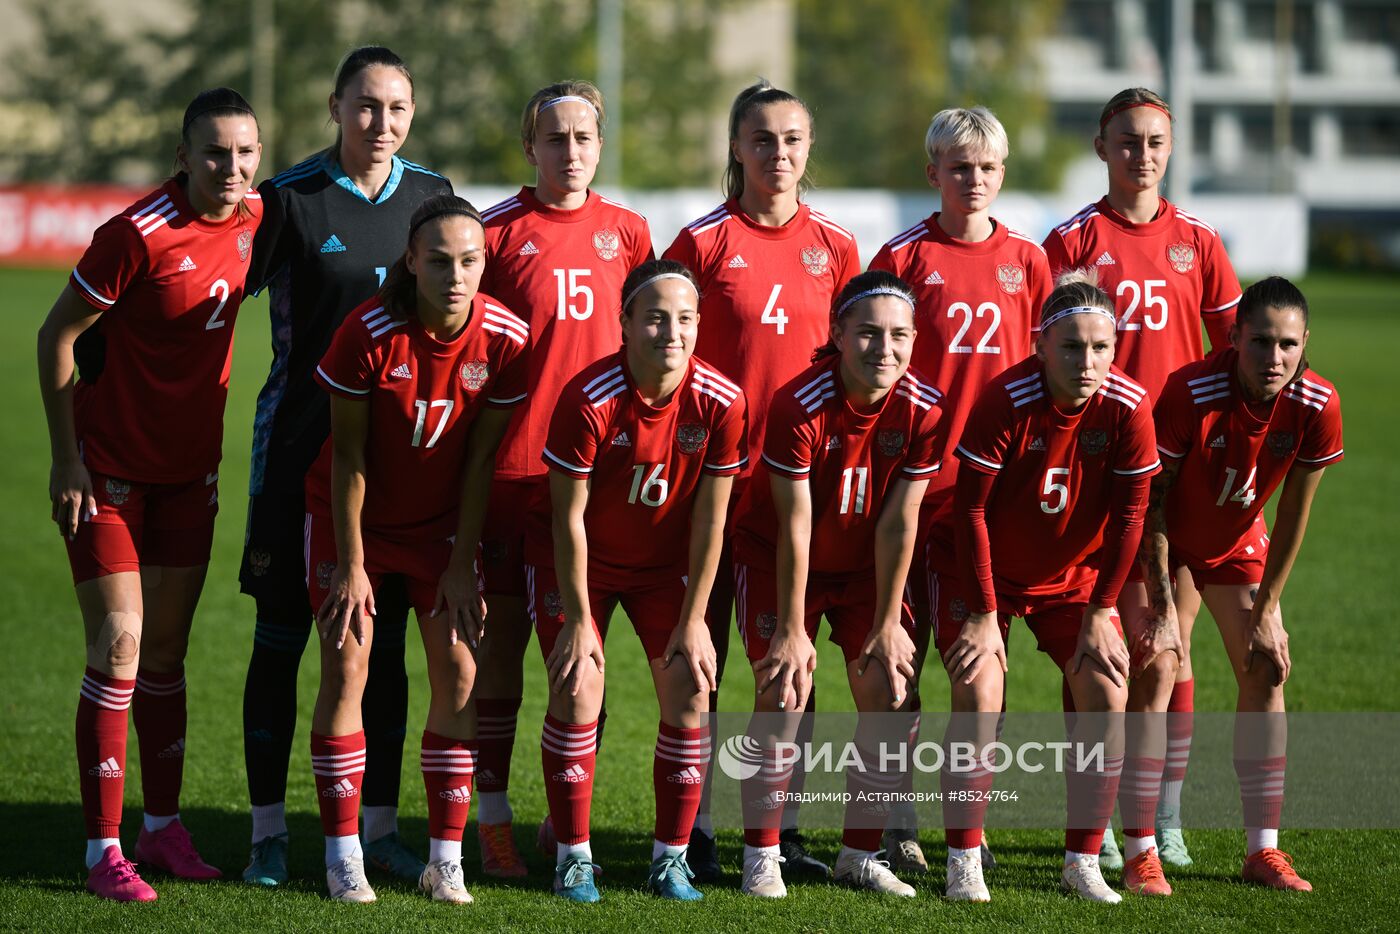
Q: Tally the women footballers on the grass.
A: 11